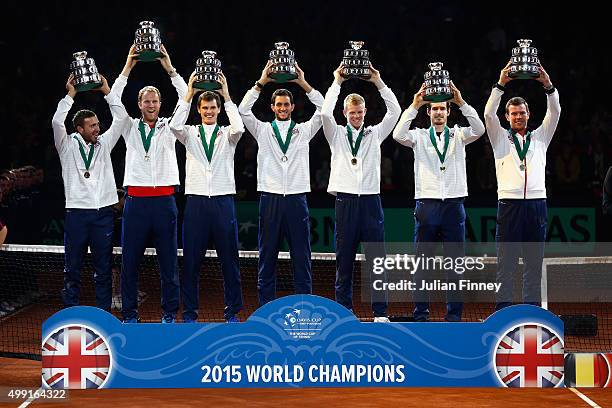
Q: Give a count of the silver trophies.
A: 7